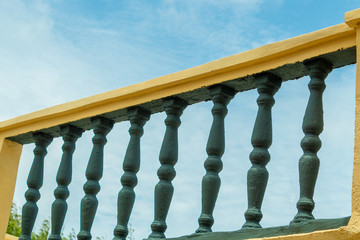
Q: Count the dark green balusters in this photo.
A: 8